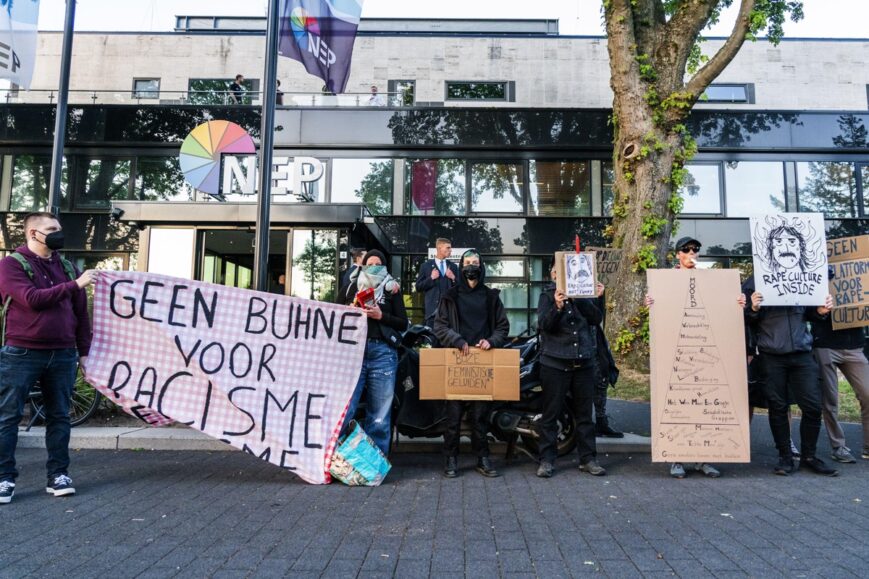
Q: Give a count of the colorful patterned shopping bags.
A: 1